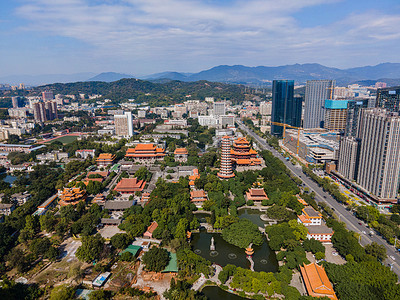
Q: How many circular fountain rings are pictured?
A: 4